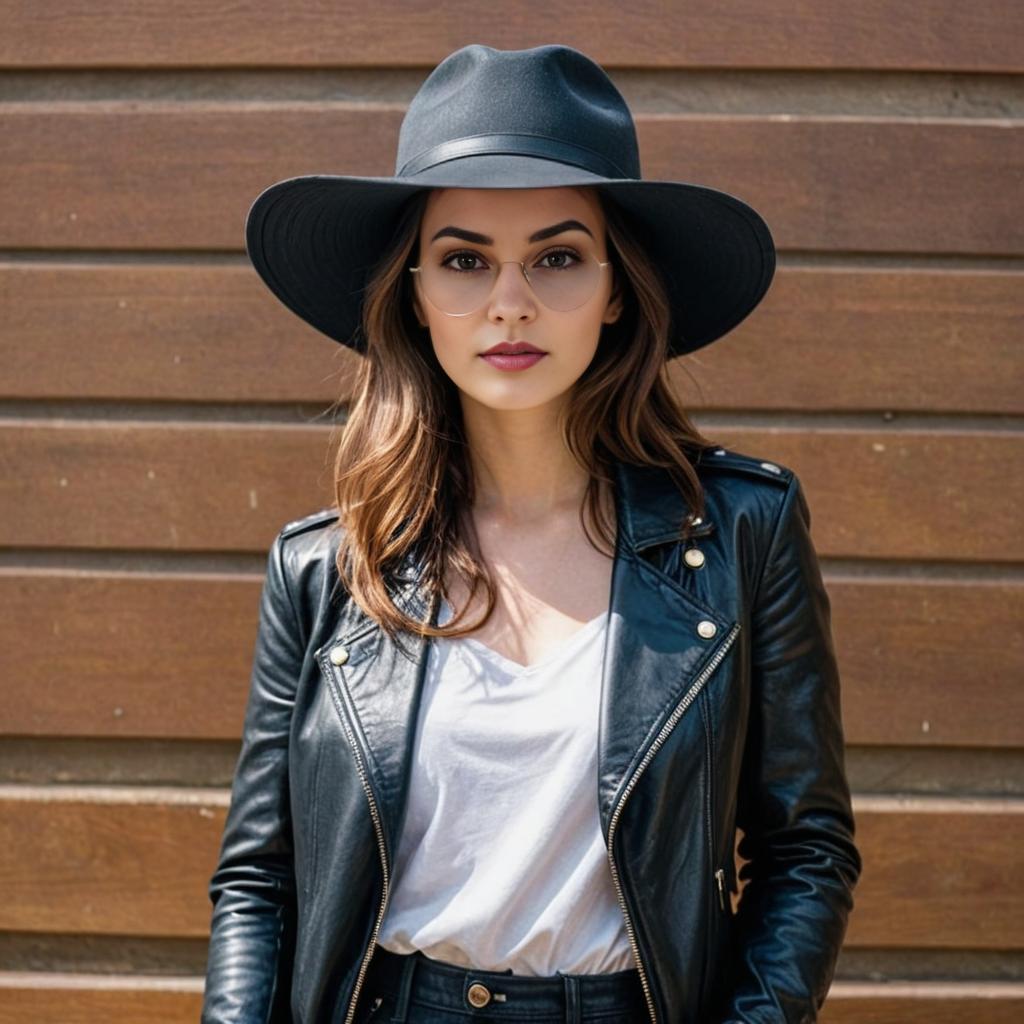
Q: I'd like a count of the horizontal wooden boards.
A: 7